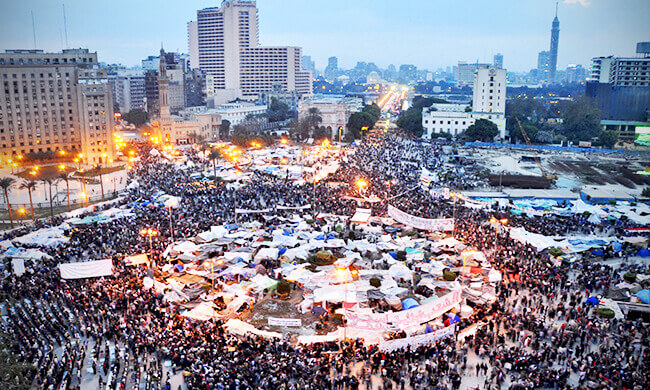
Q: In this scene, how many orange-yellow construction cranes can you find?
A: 1